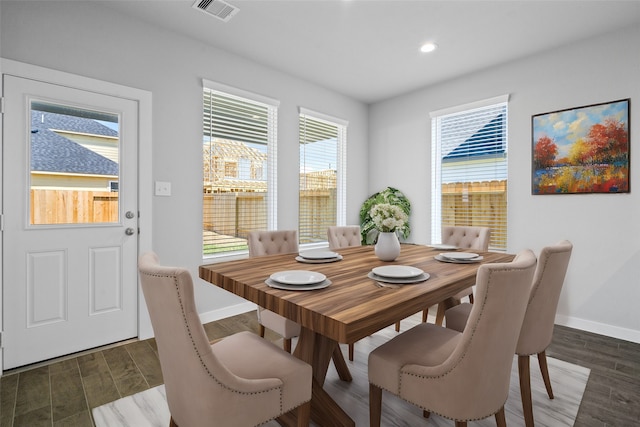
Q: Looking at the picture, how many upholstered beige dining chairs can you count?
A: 6